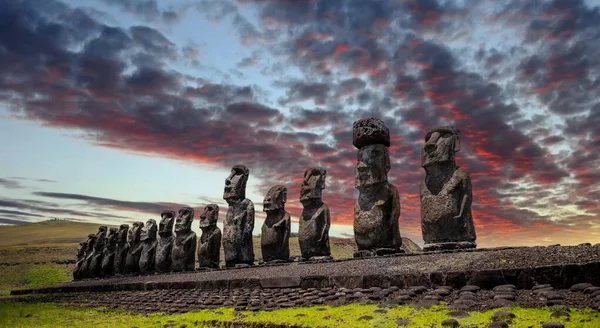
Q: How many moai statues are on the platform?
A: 15